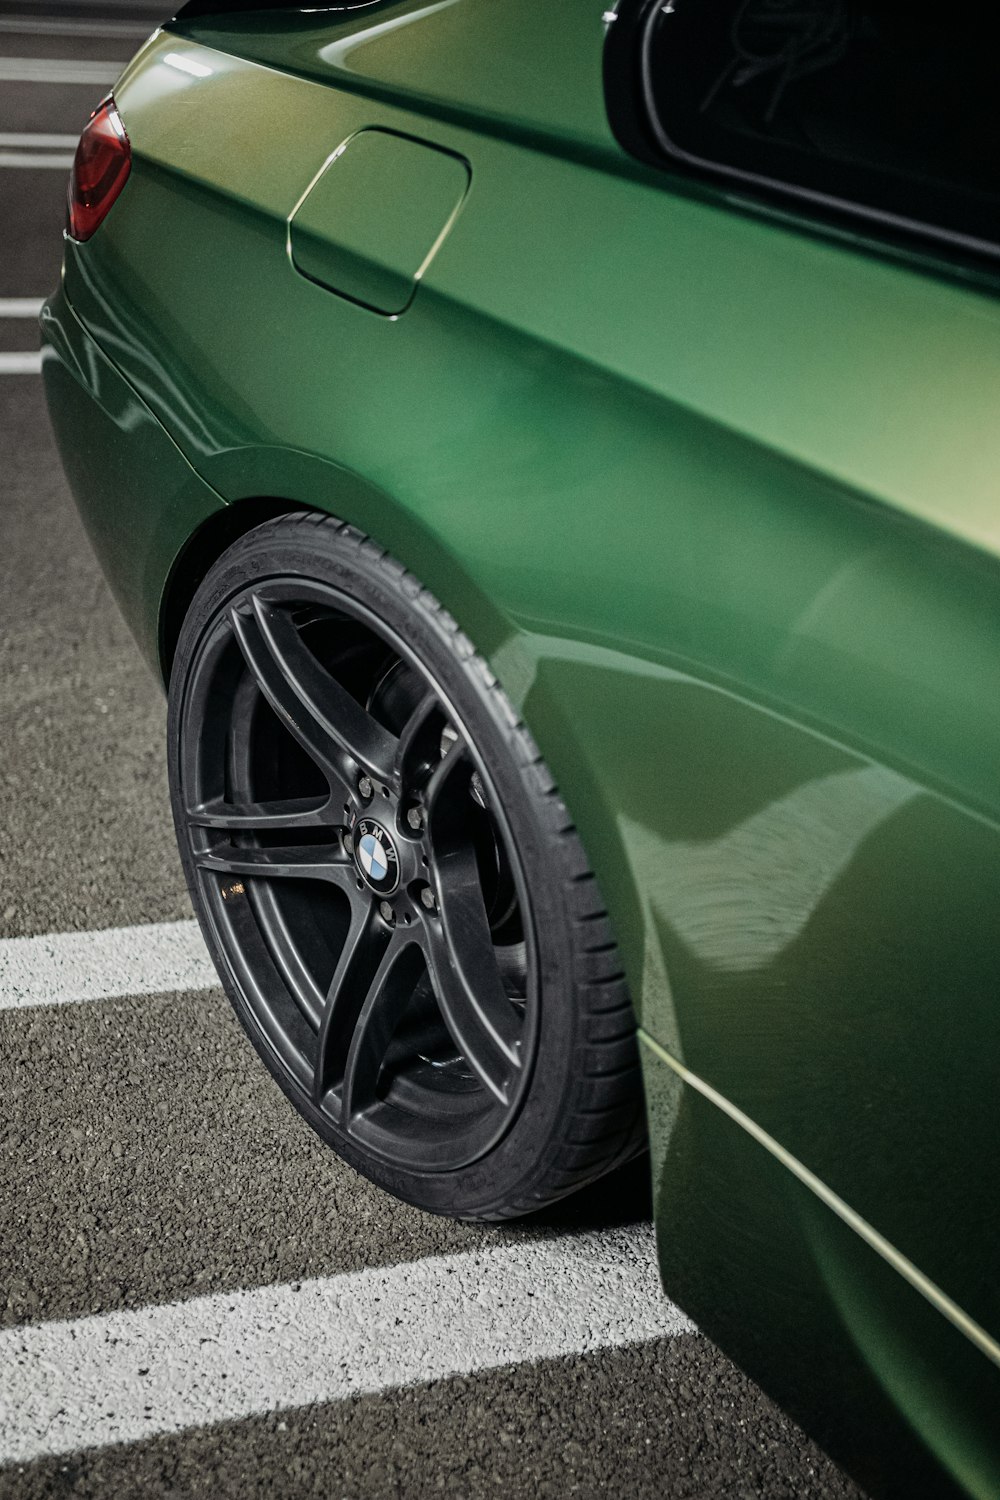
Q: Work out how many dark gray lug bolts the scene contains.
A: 5